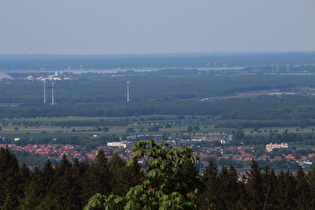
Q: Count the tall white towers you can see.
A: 3